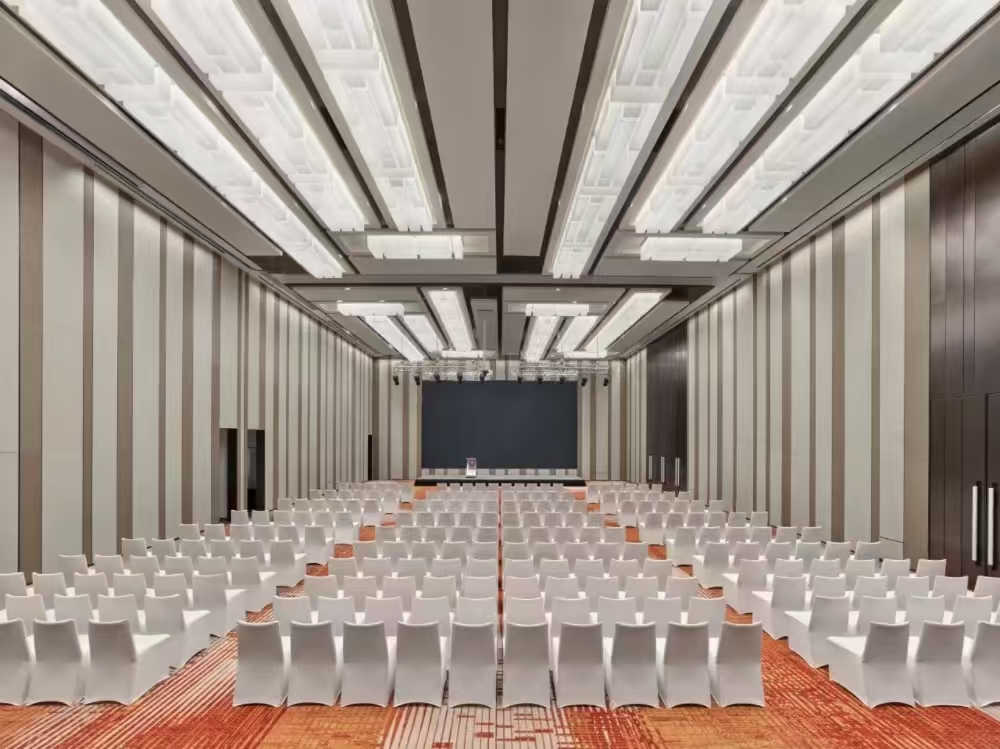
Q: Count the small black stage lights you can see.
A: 10